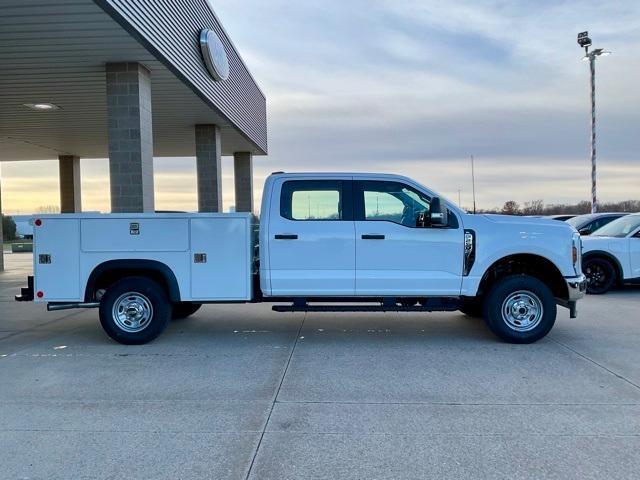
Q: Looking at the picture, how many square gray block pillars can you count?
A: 4